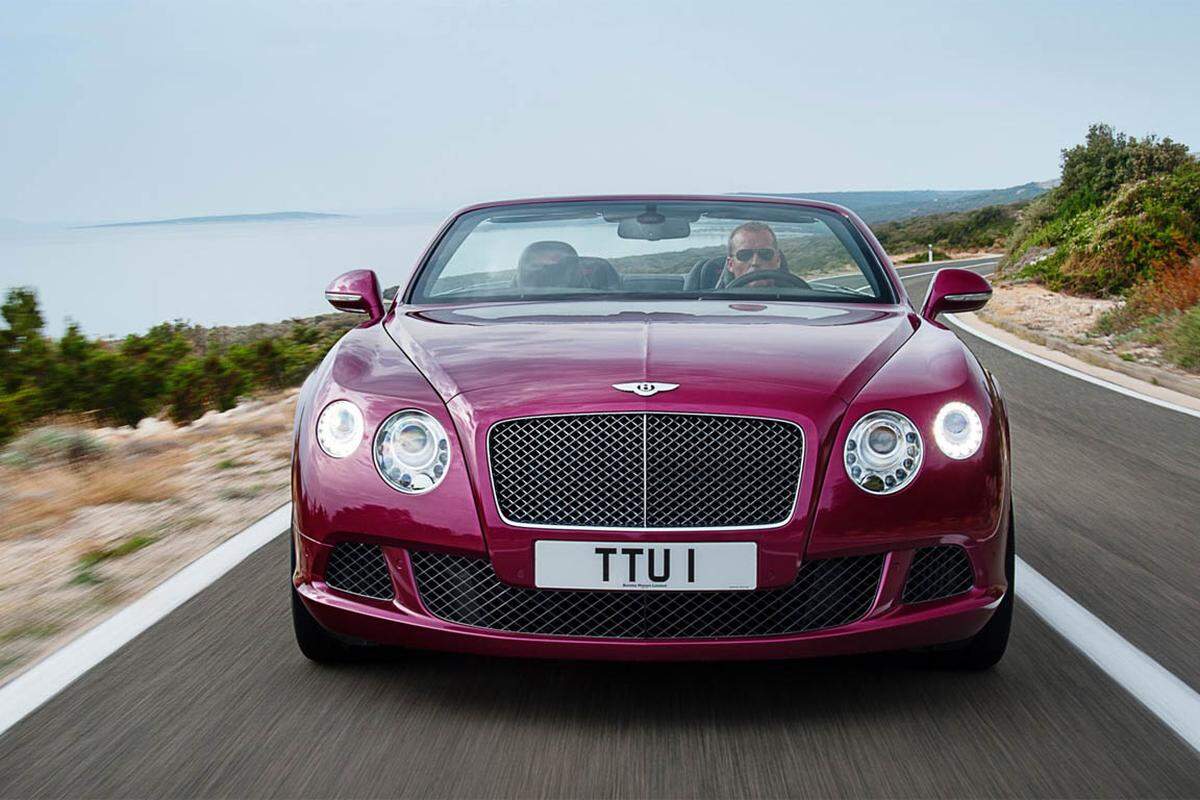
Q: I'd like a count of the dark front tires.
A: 2